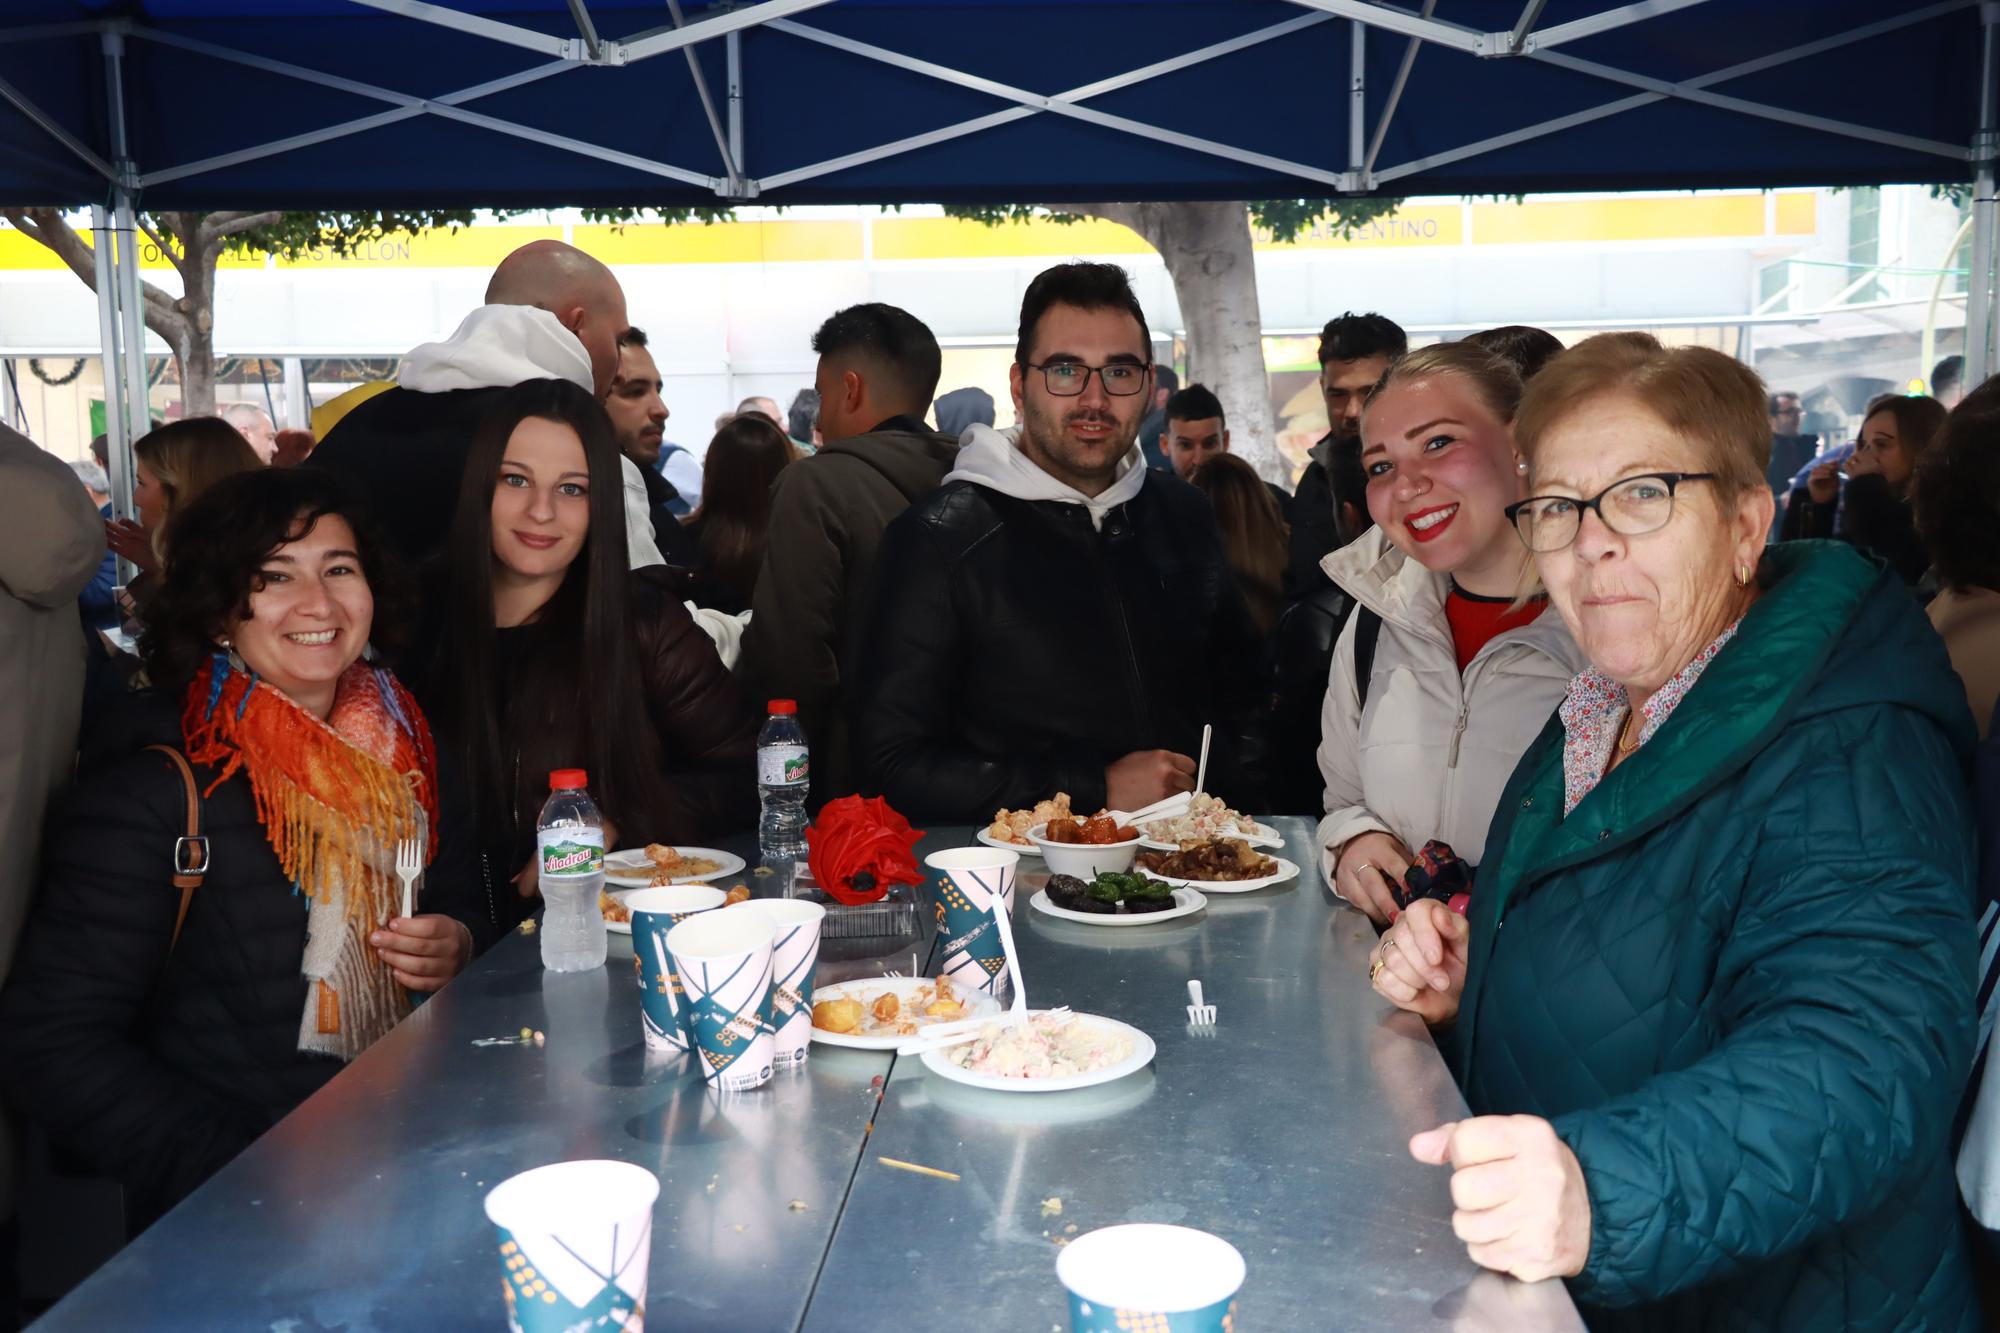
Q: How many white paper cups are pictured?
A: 6